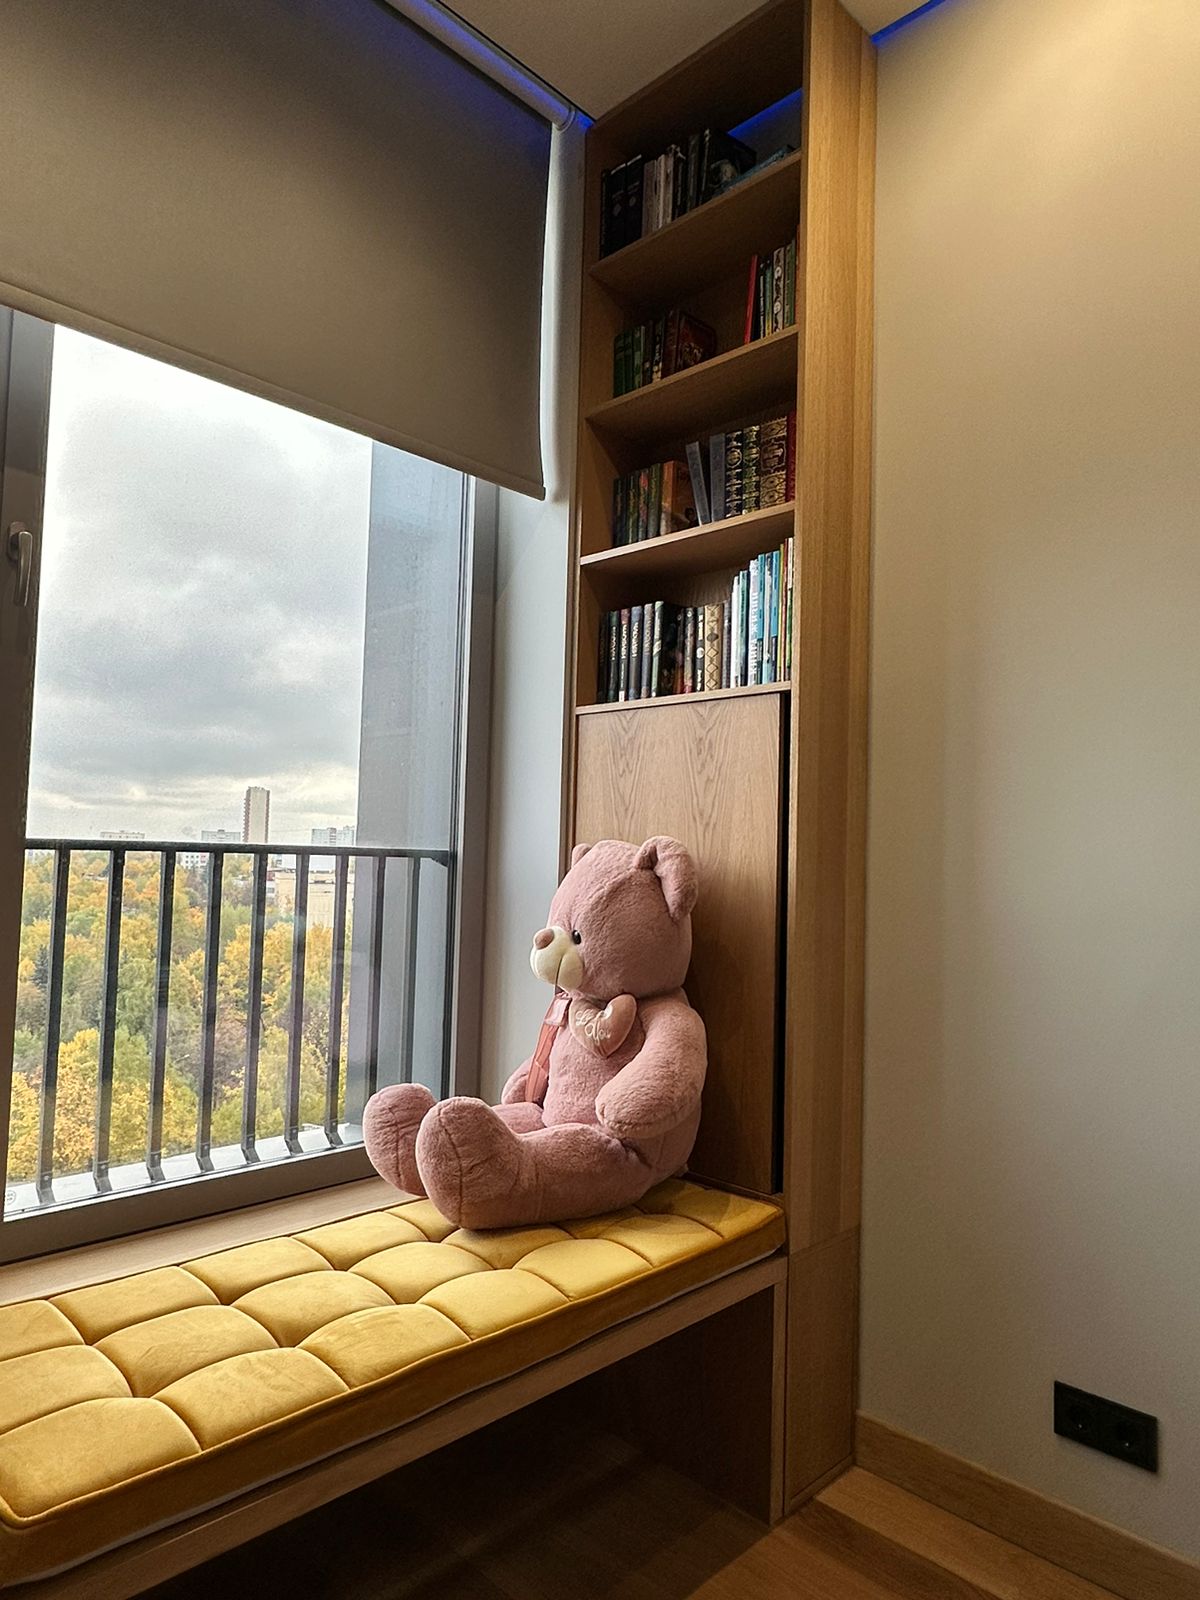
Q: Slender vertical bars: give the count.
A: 9